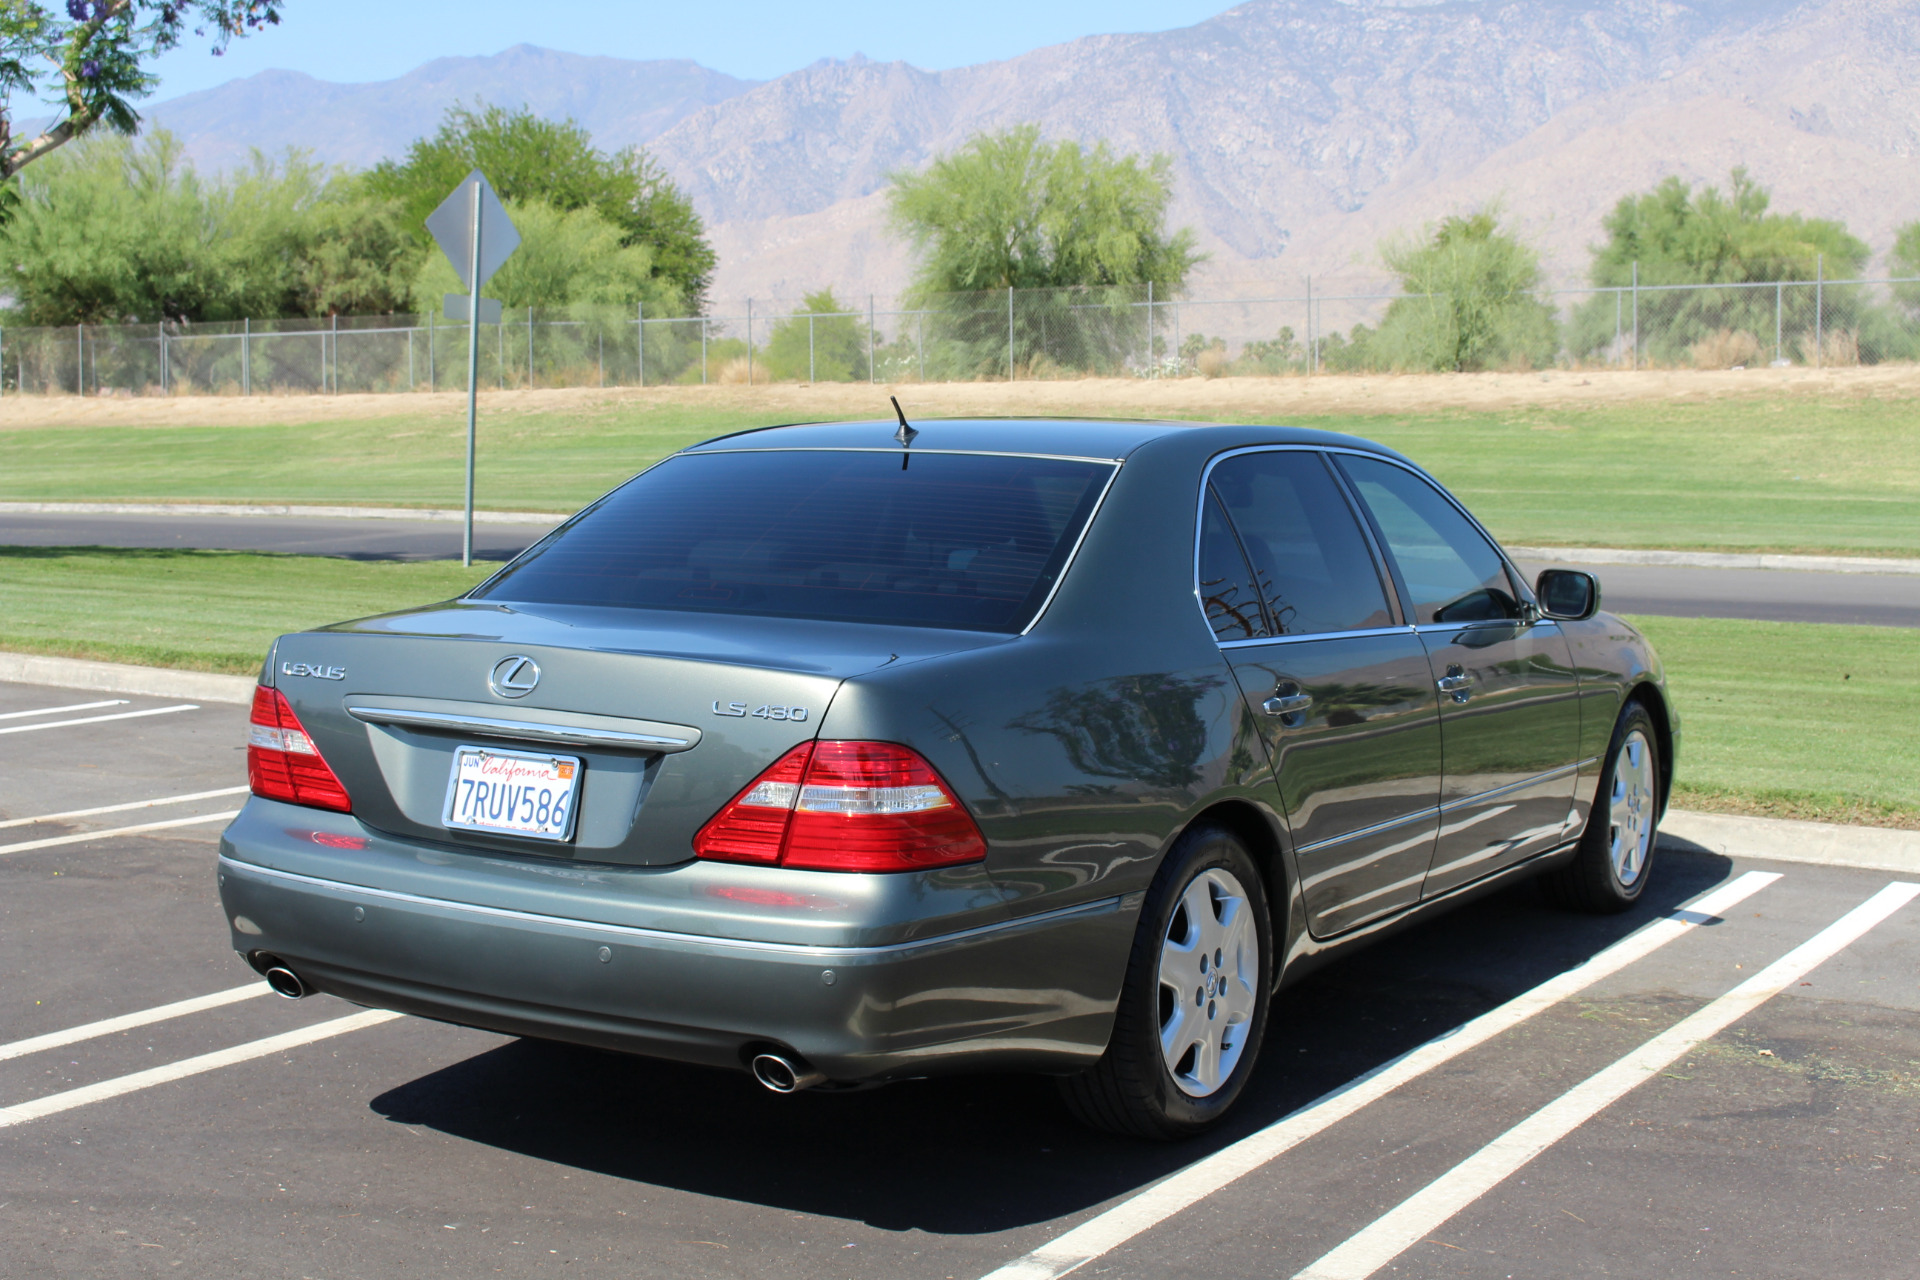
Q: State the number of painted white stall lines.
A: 8